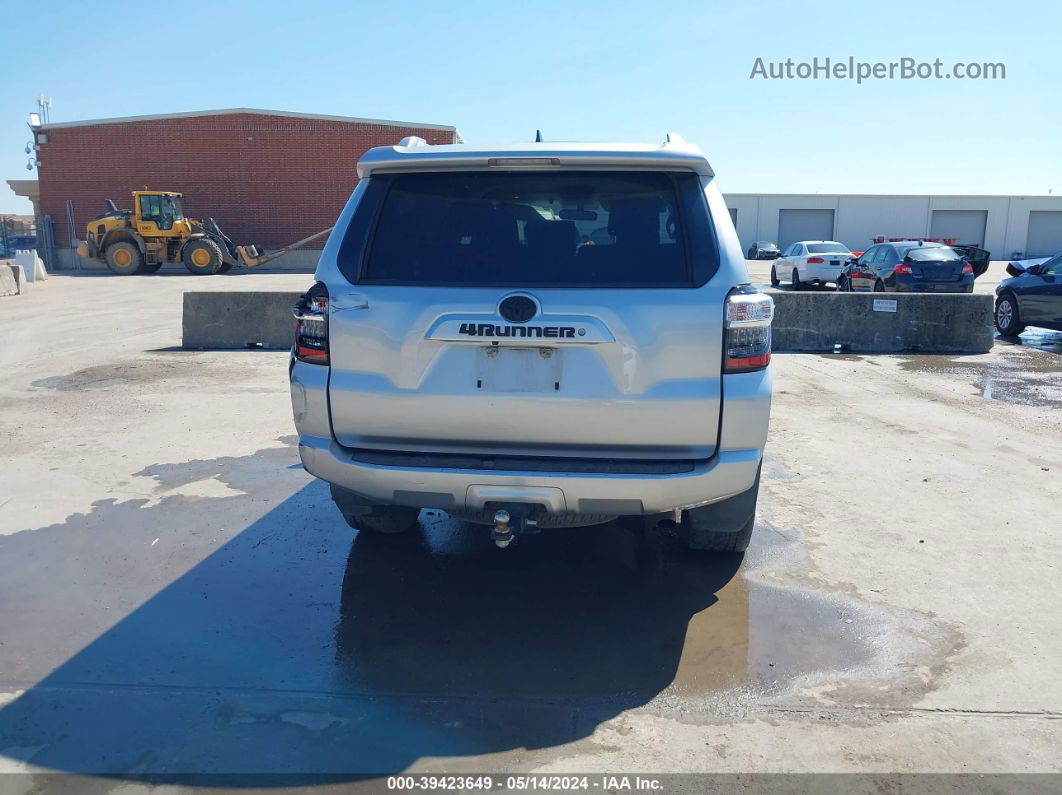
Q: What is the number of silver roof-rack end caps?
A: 2